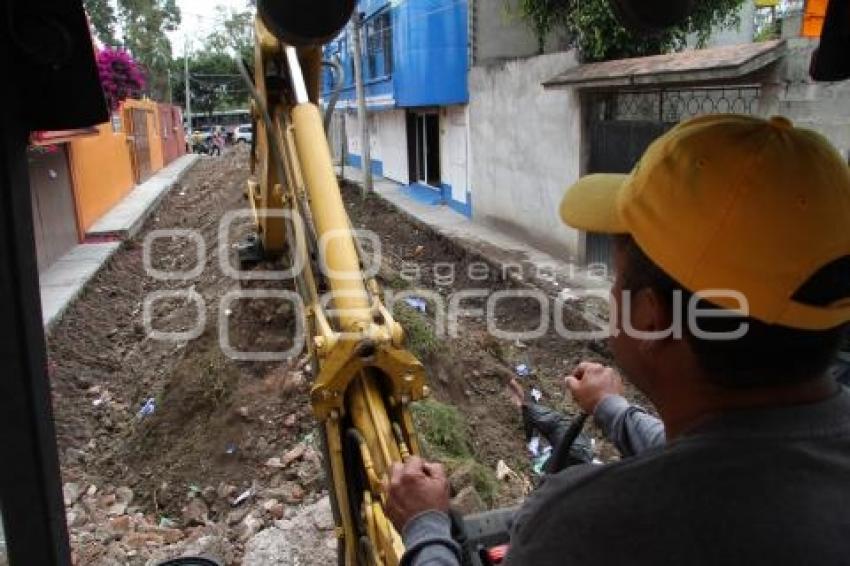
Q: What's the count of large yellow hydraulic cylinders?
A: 1